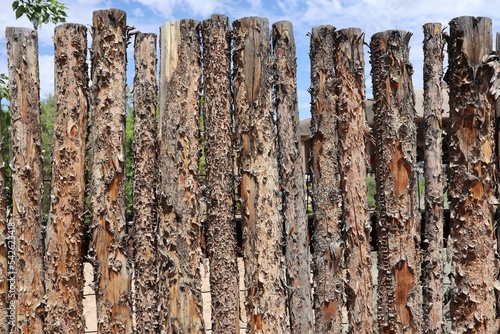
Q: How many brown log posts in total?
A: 13